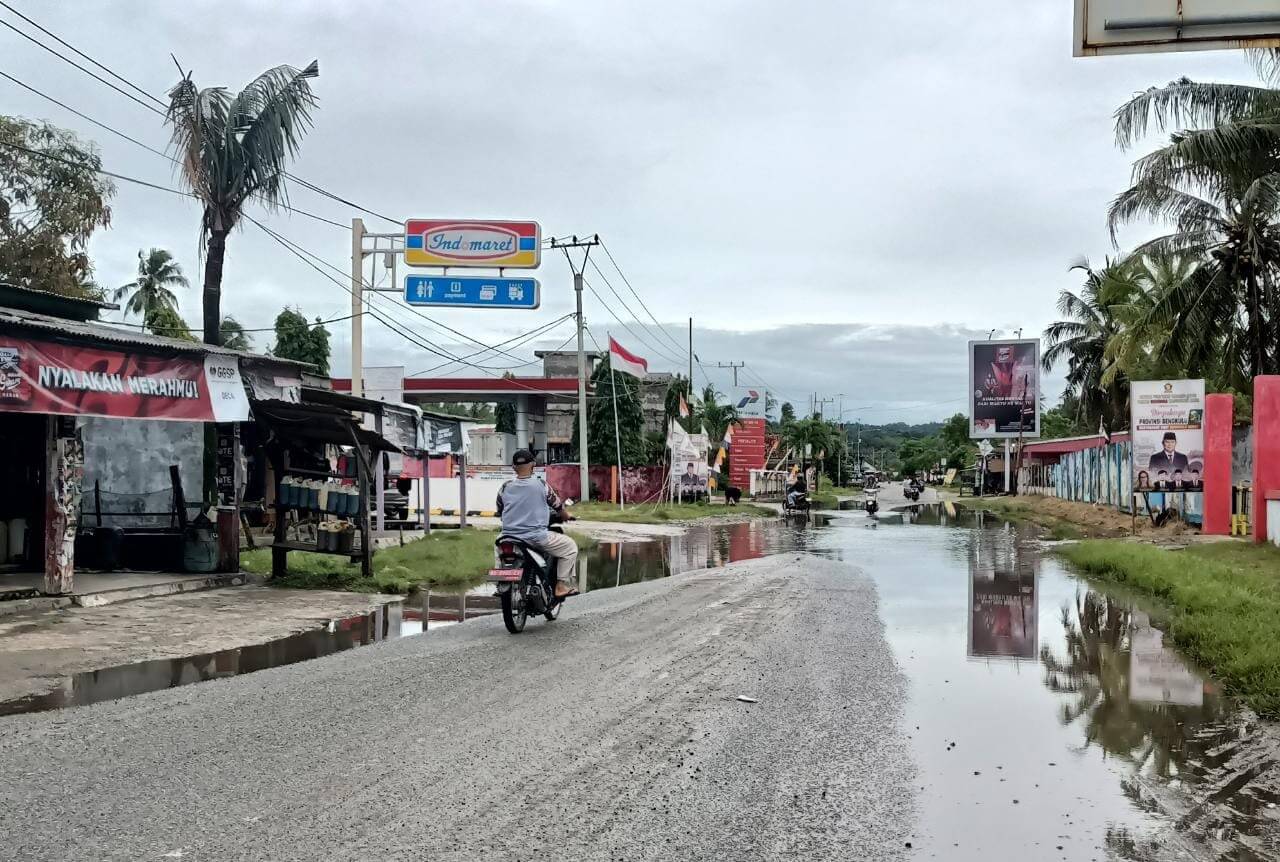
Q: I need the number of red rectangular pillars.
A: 2